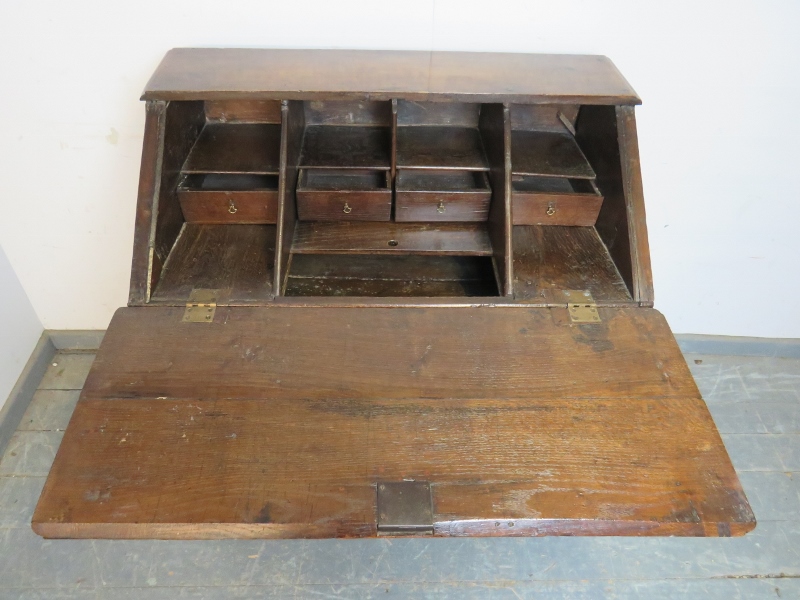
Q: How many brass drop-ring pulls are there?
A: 4